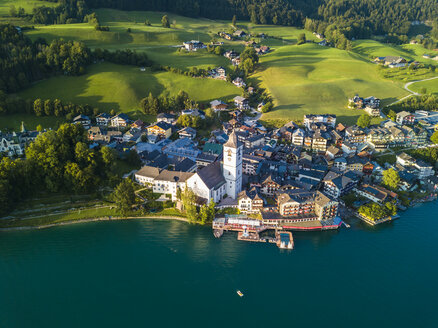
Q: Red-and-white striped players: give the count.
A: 0